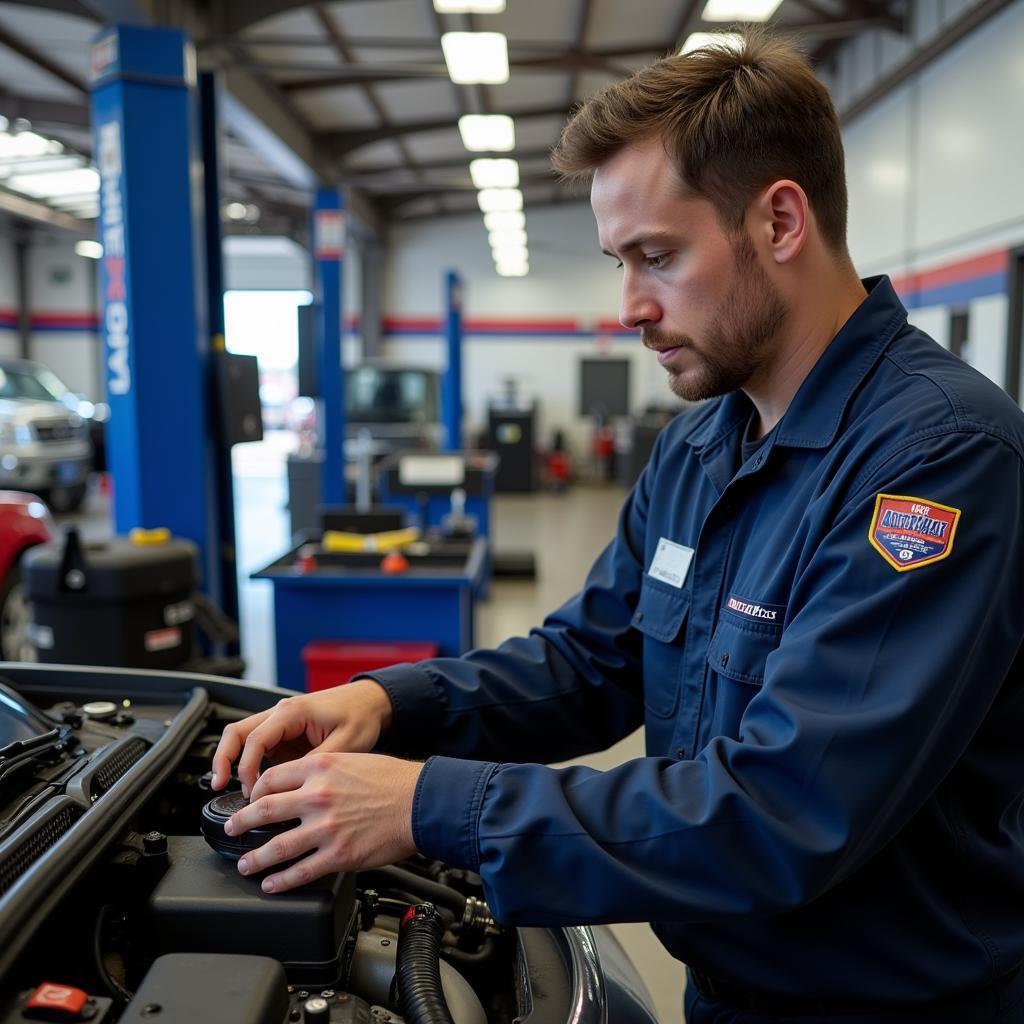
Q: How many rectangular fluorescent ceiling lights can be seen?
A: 11